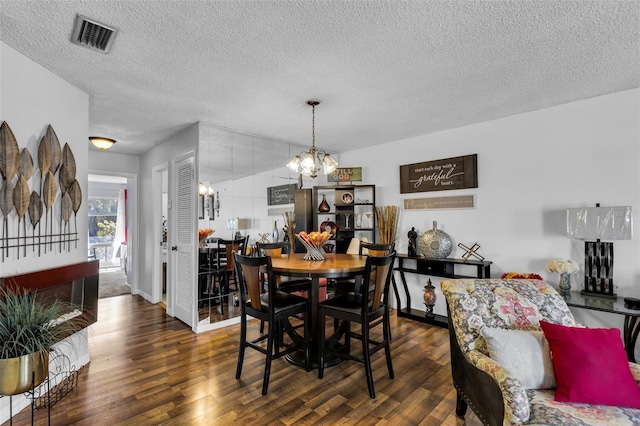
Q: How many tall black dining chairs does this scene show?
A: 4